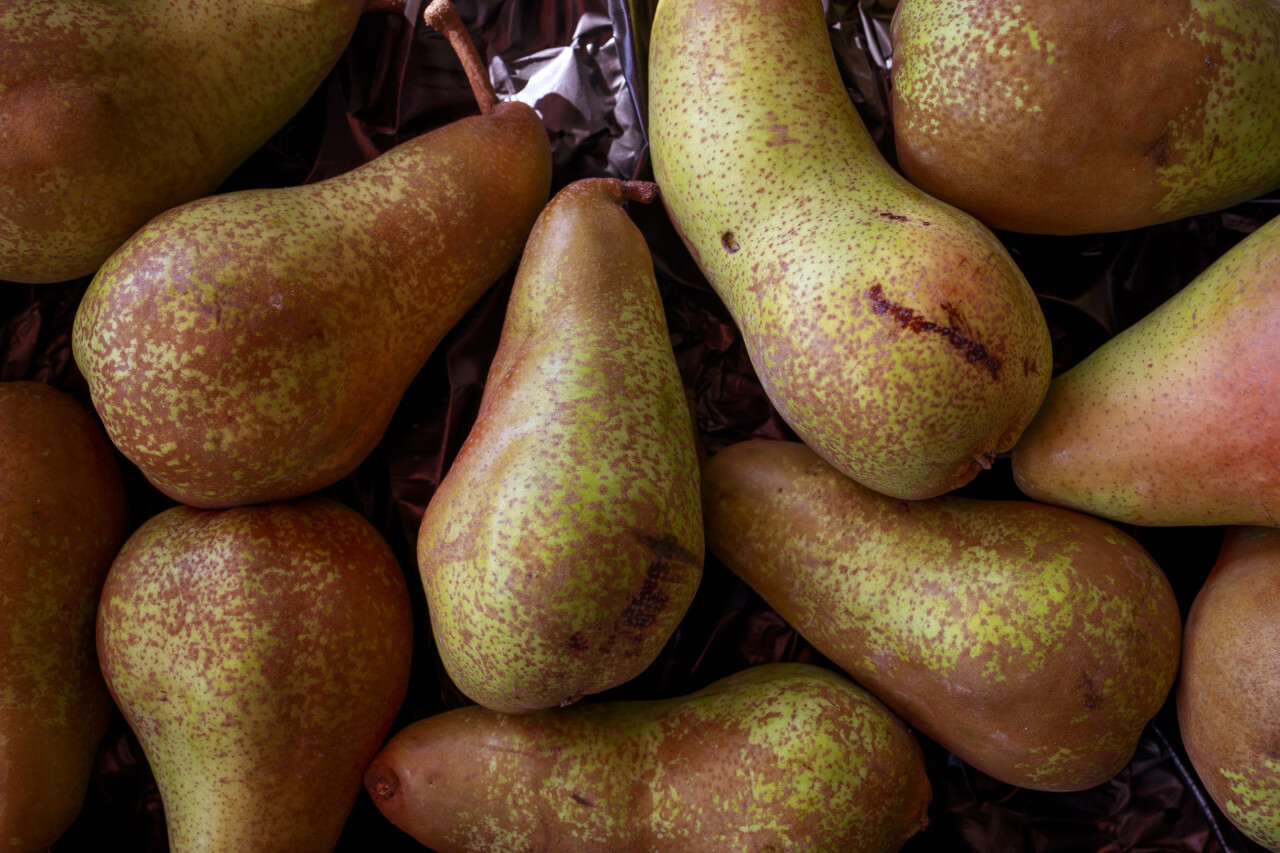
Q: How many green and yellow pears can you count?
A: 11